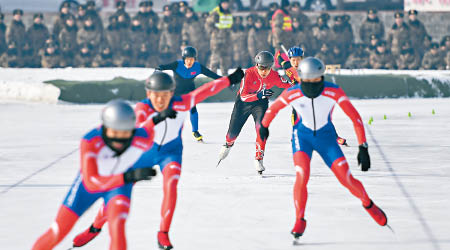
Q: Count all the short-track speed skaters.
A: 6